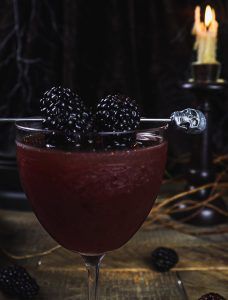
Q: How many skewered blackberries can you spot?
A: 2